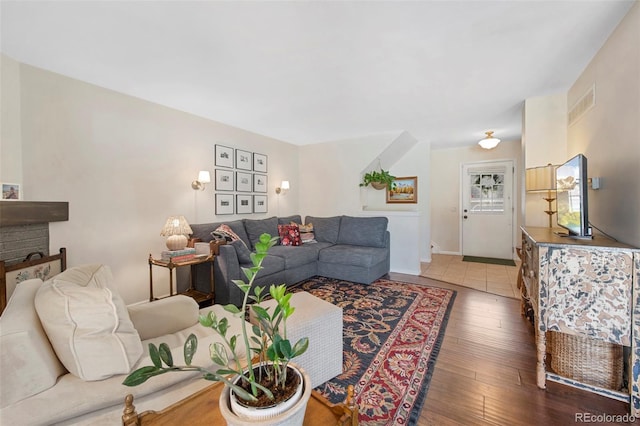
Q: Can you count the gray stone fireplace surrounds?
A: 1